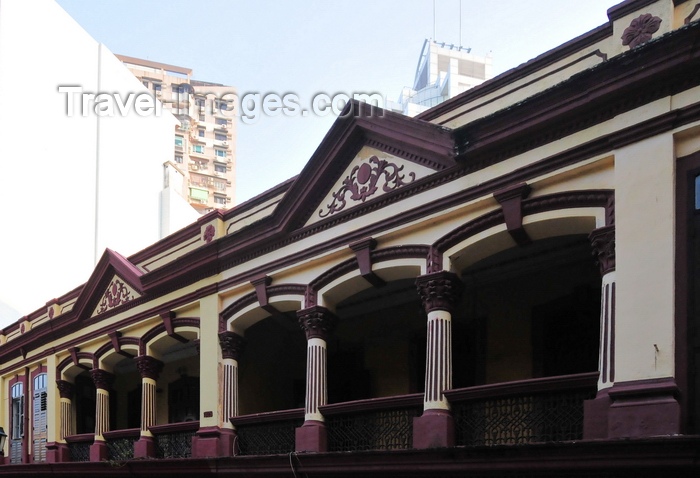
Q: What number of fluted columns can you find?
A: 7